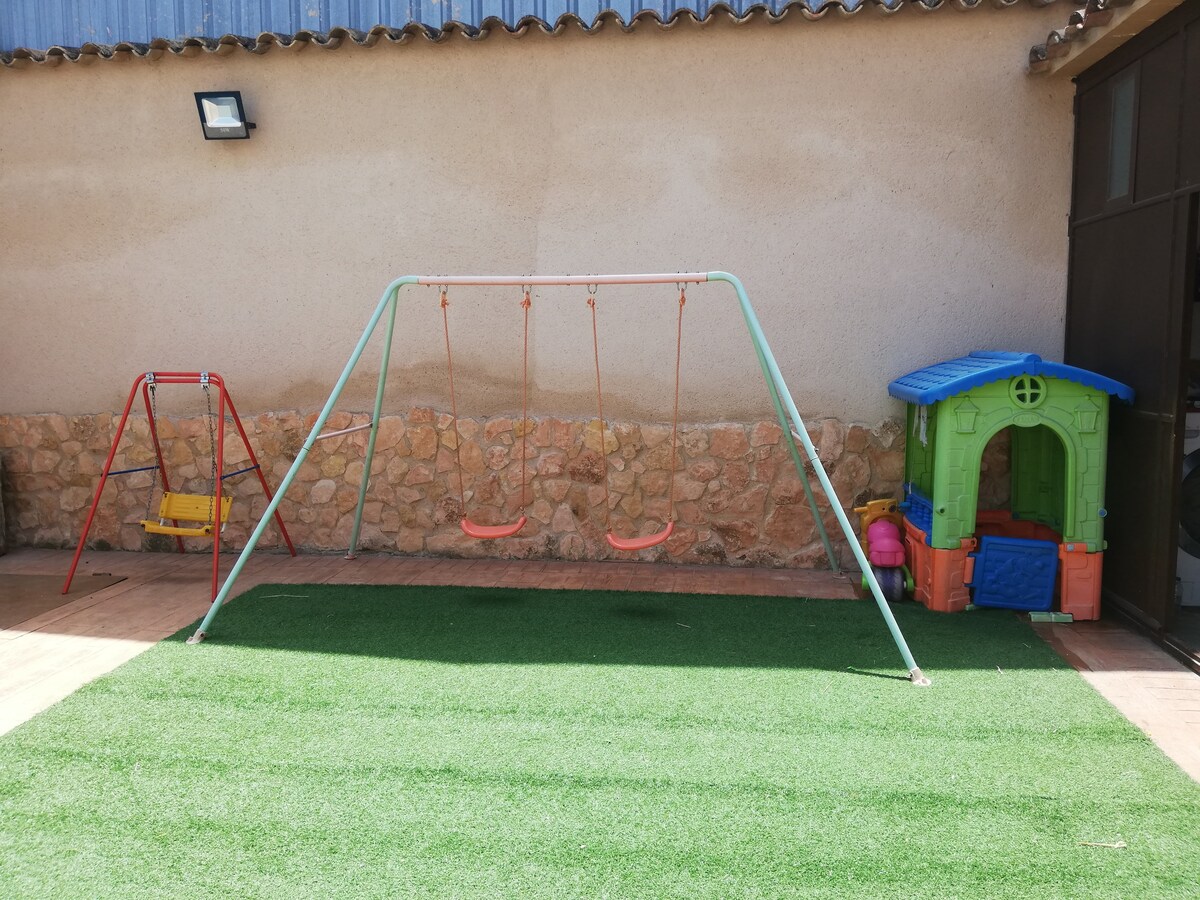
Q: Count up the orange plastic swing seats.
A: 2